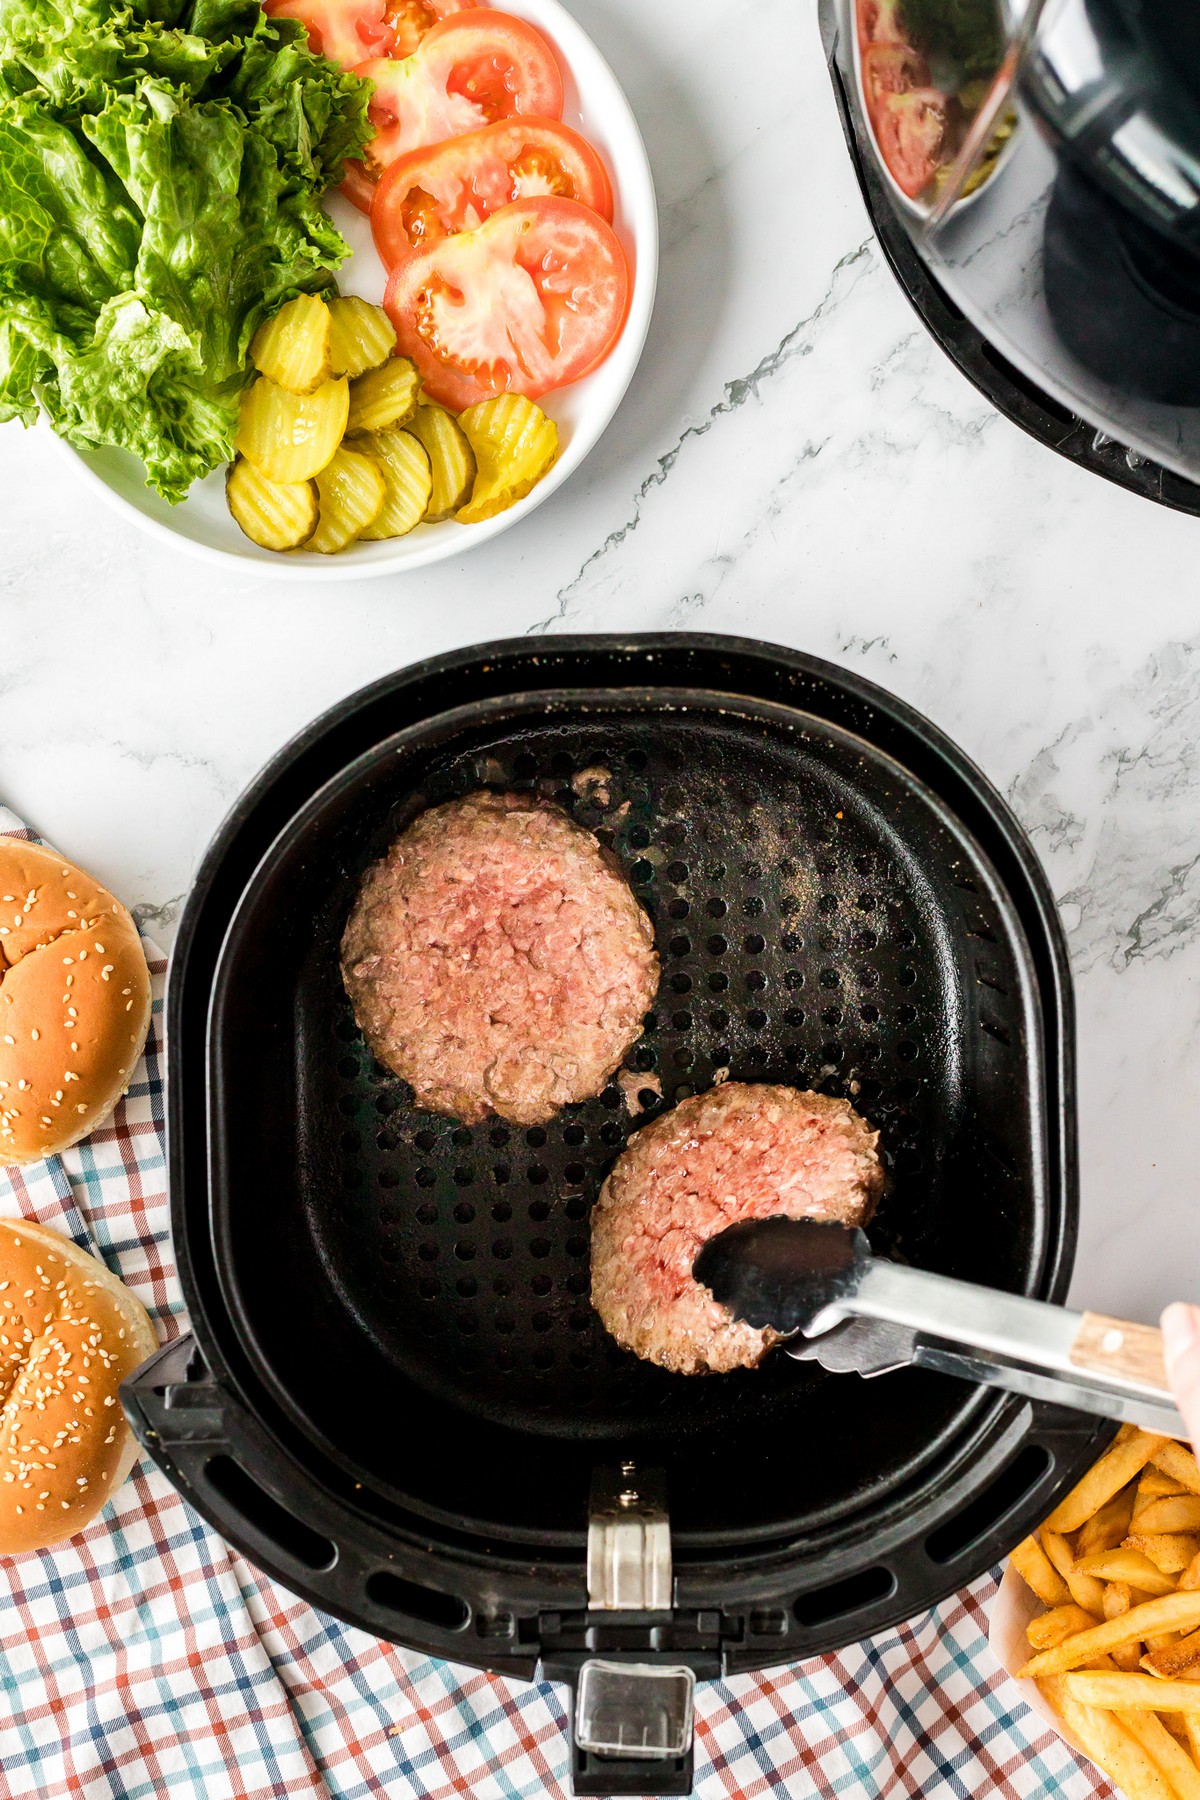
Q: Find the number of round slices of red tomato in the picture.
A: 4